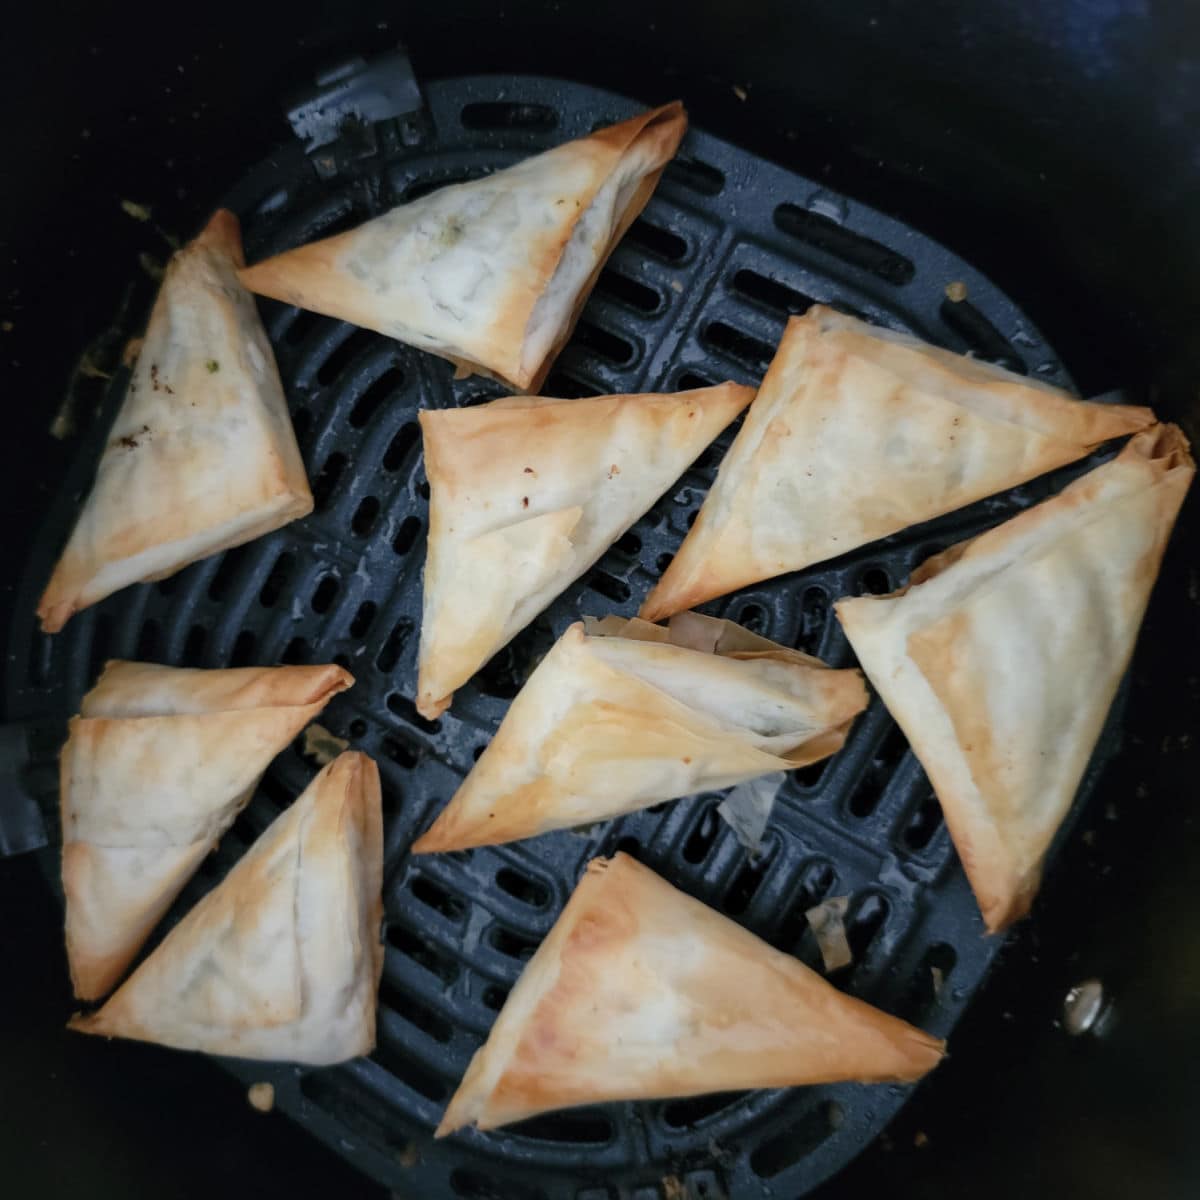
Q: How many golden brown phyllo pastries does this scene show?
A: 9